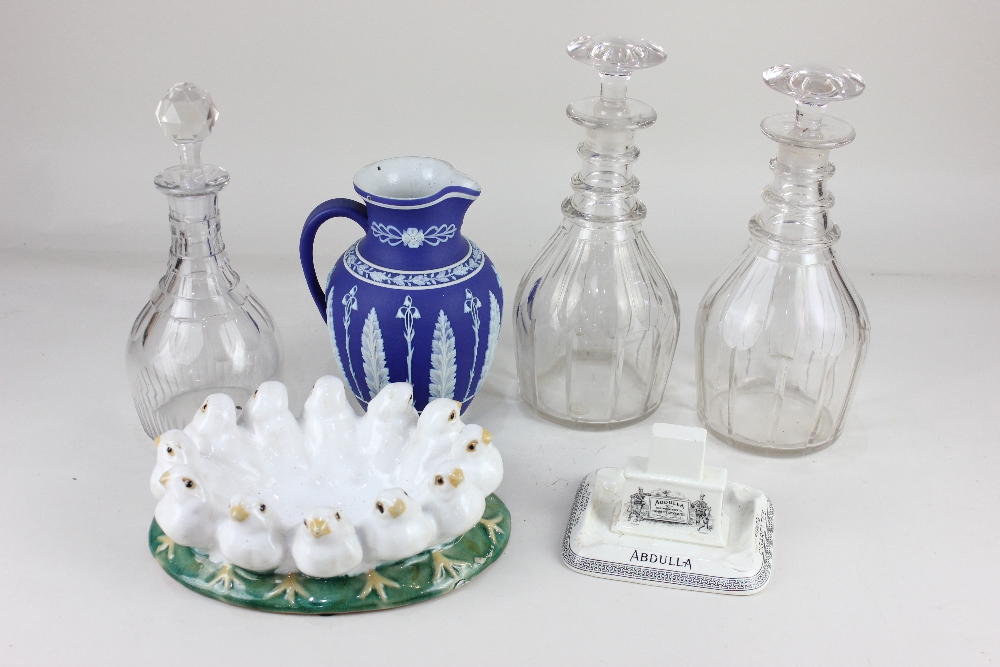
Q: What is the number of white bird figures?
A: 12